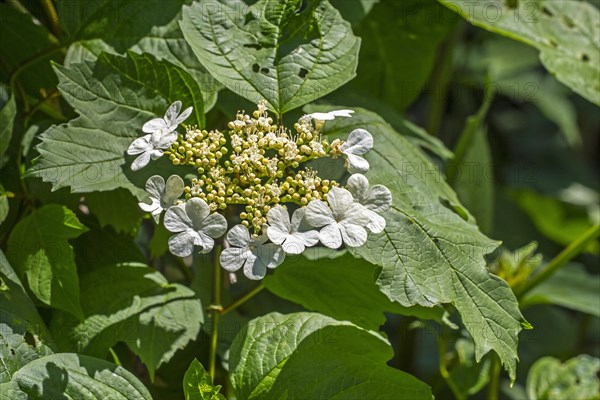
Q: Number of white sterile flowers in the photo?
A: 10